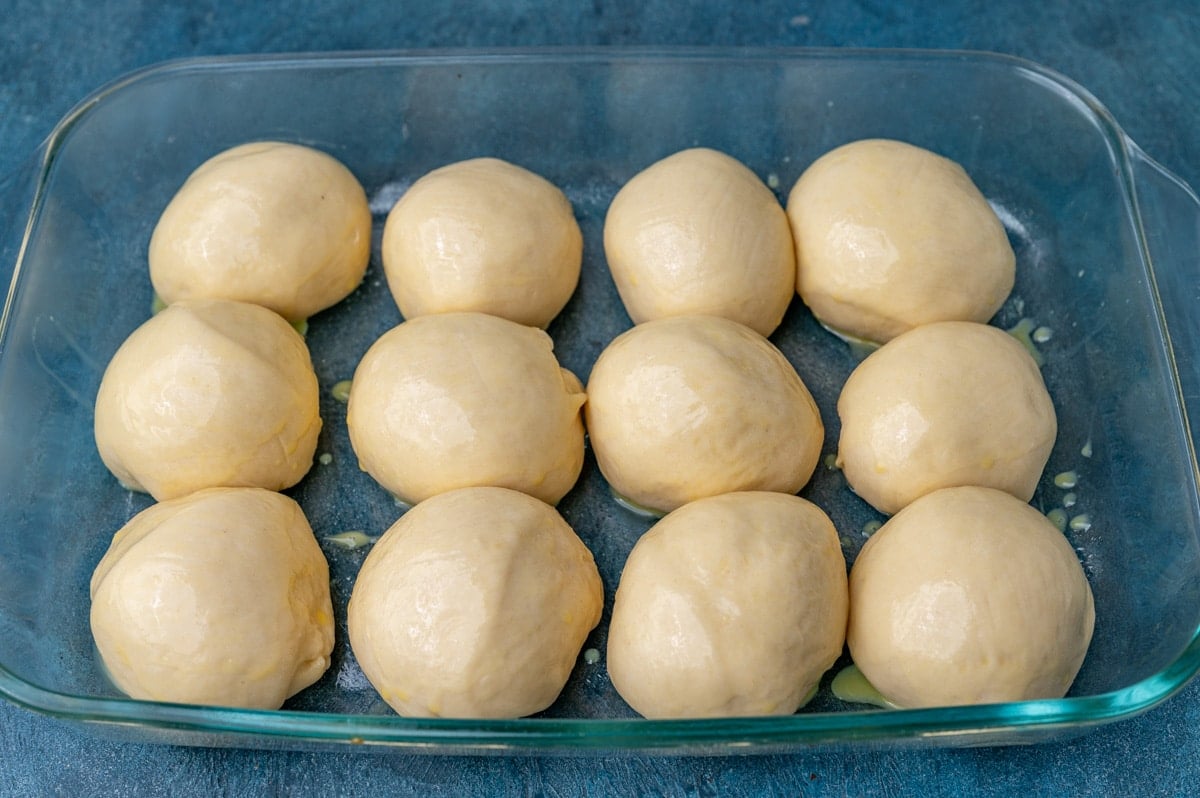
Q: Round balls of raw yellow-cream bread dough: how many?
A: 12